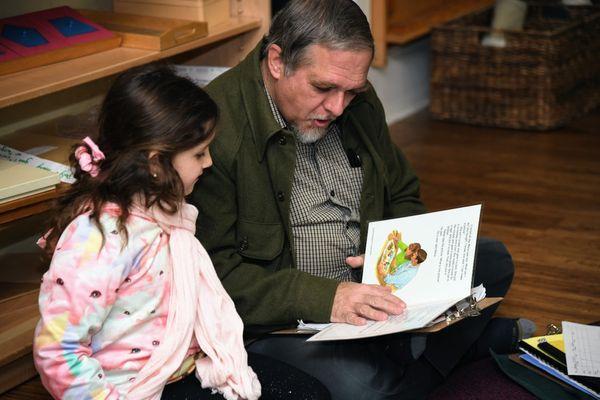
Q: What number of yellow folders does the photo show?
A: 1